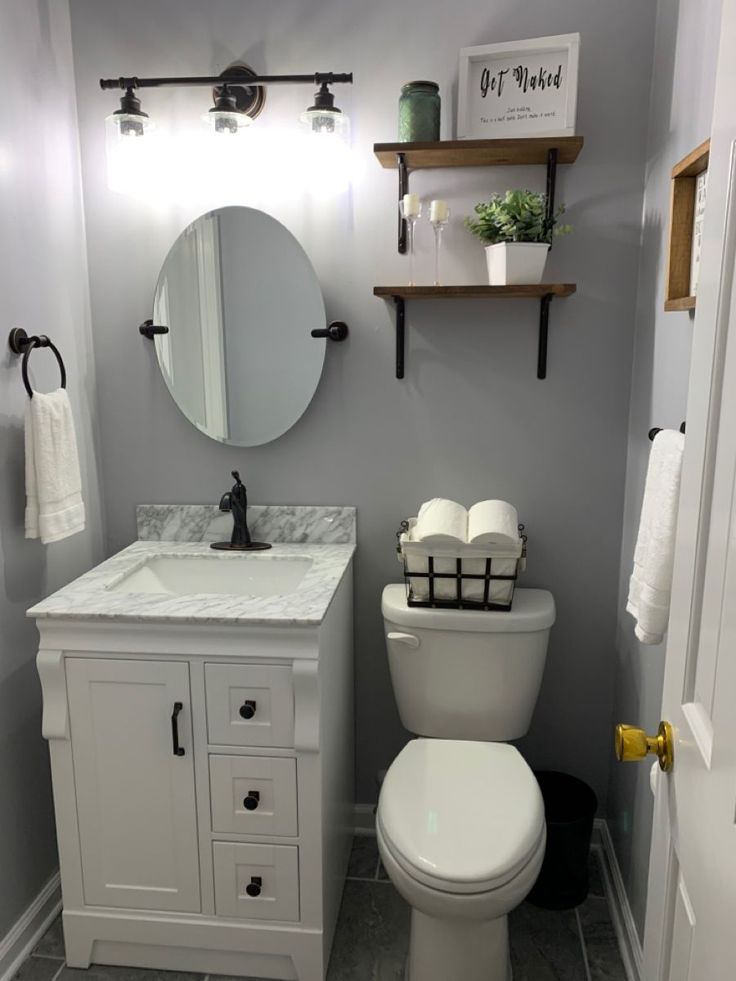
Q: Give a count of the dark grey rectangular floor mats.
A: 0